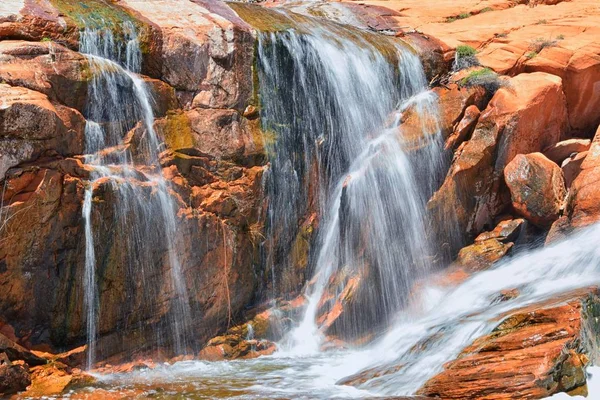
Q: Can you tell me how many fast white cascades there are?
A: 3